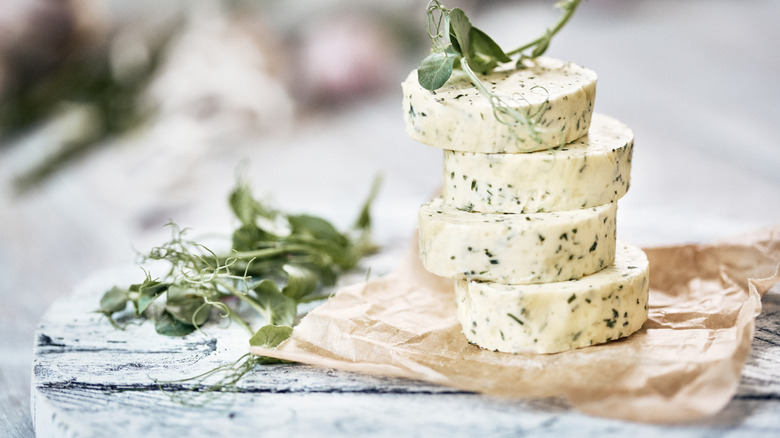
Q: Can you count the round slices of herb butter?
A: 4